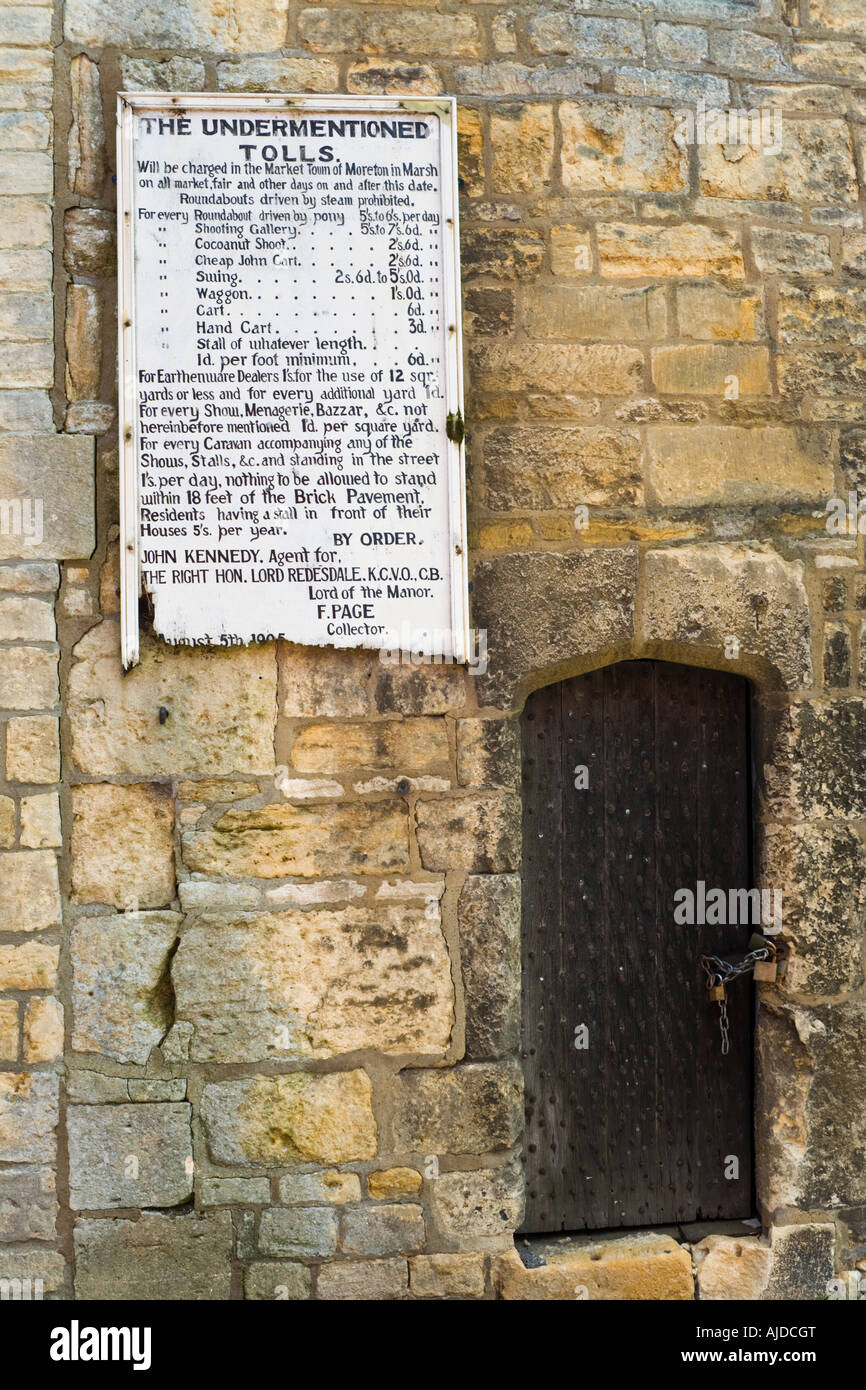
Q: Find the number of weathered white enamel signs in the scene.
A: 1